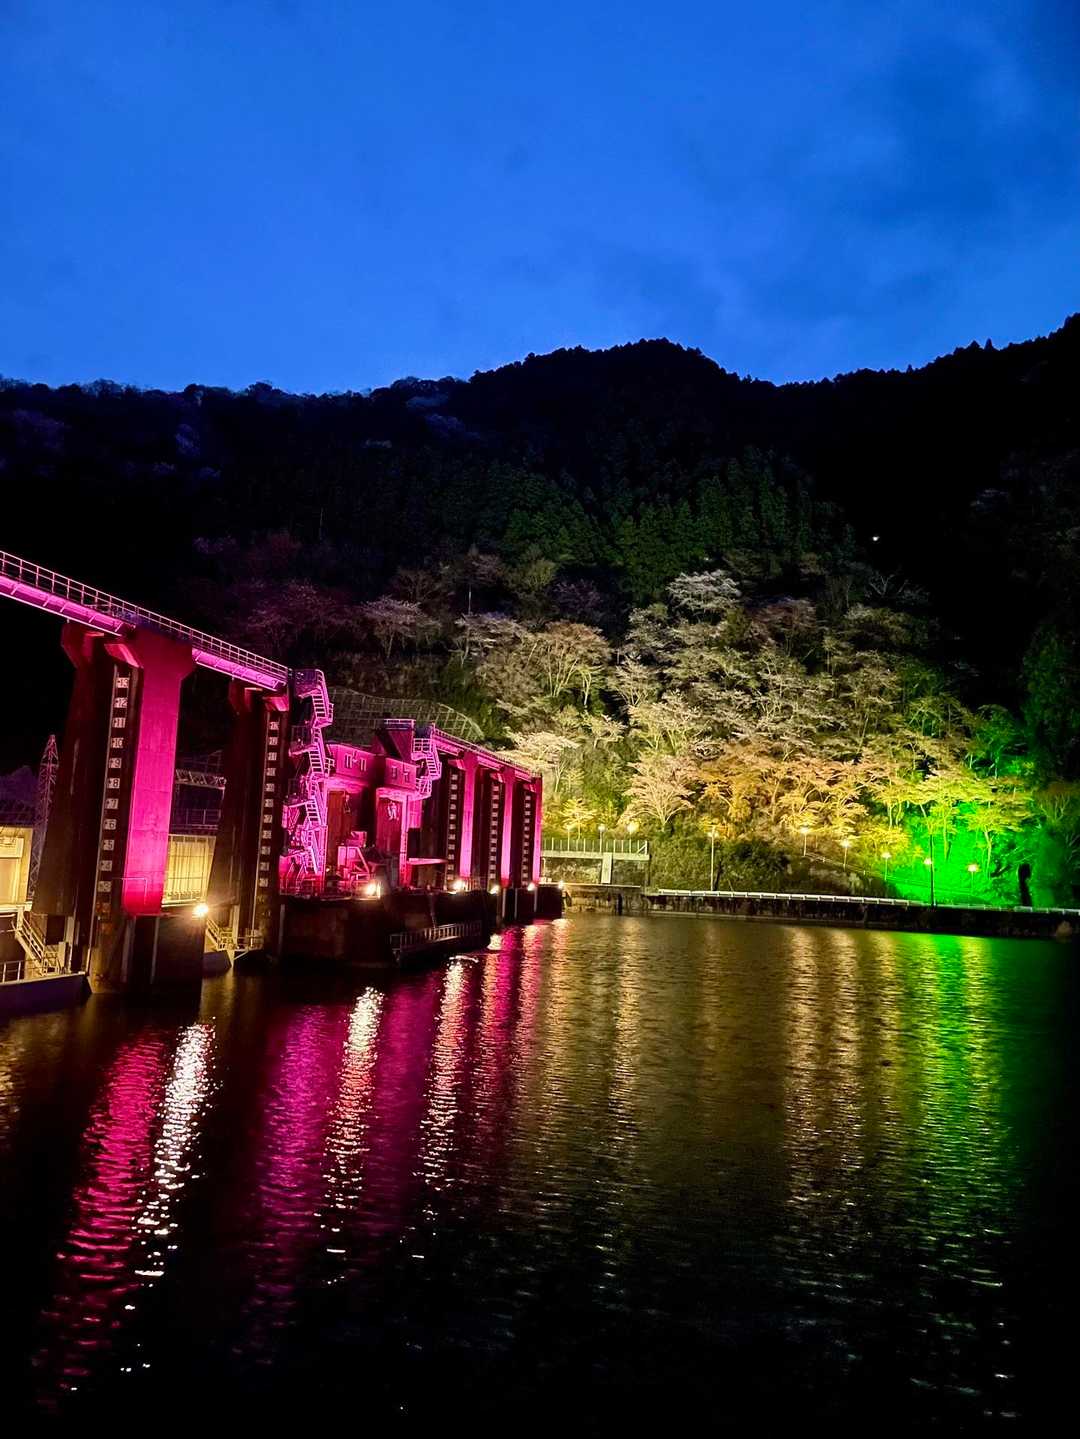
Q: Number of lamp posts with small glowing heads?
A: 9